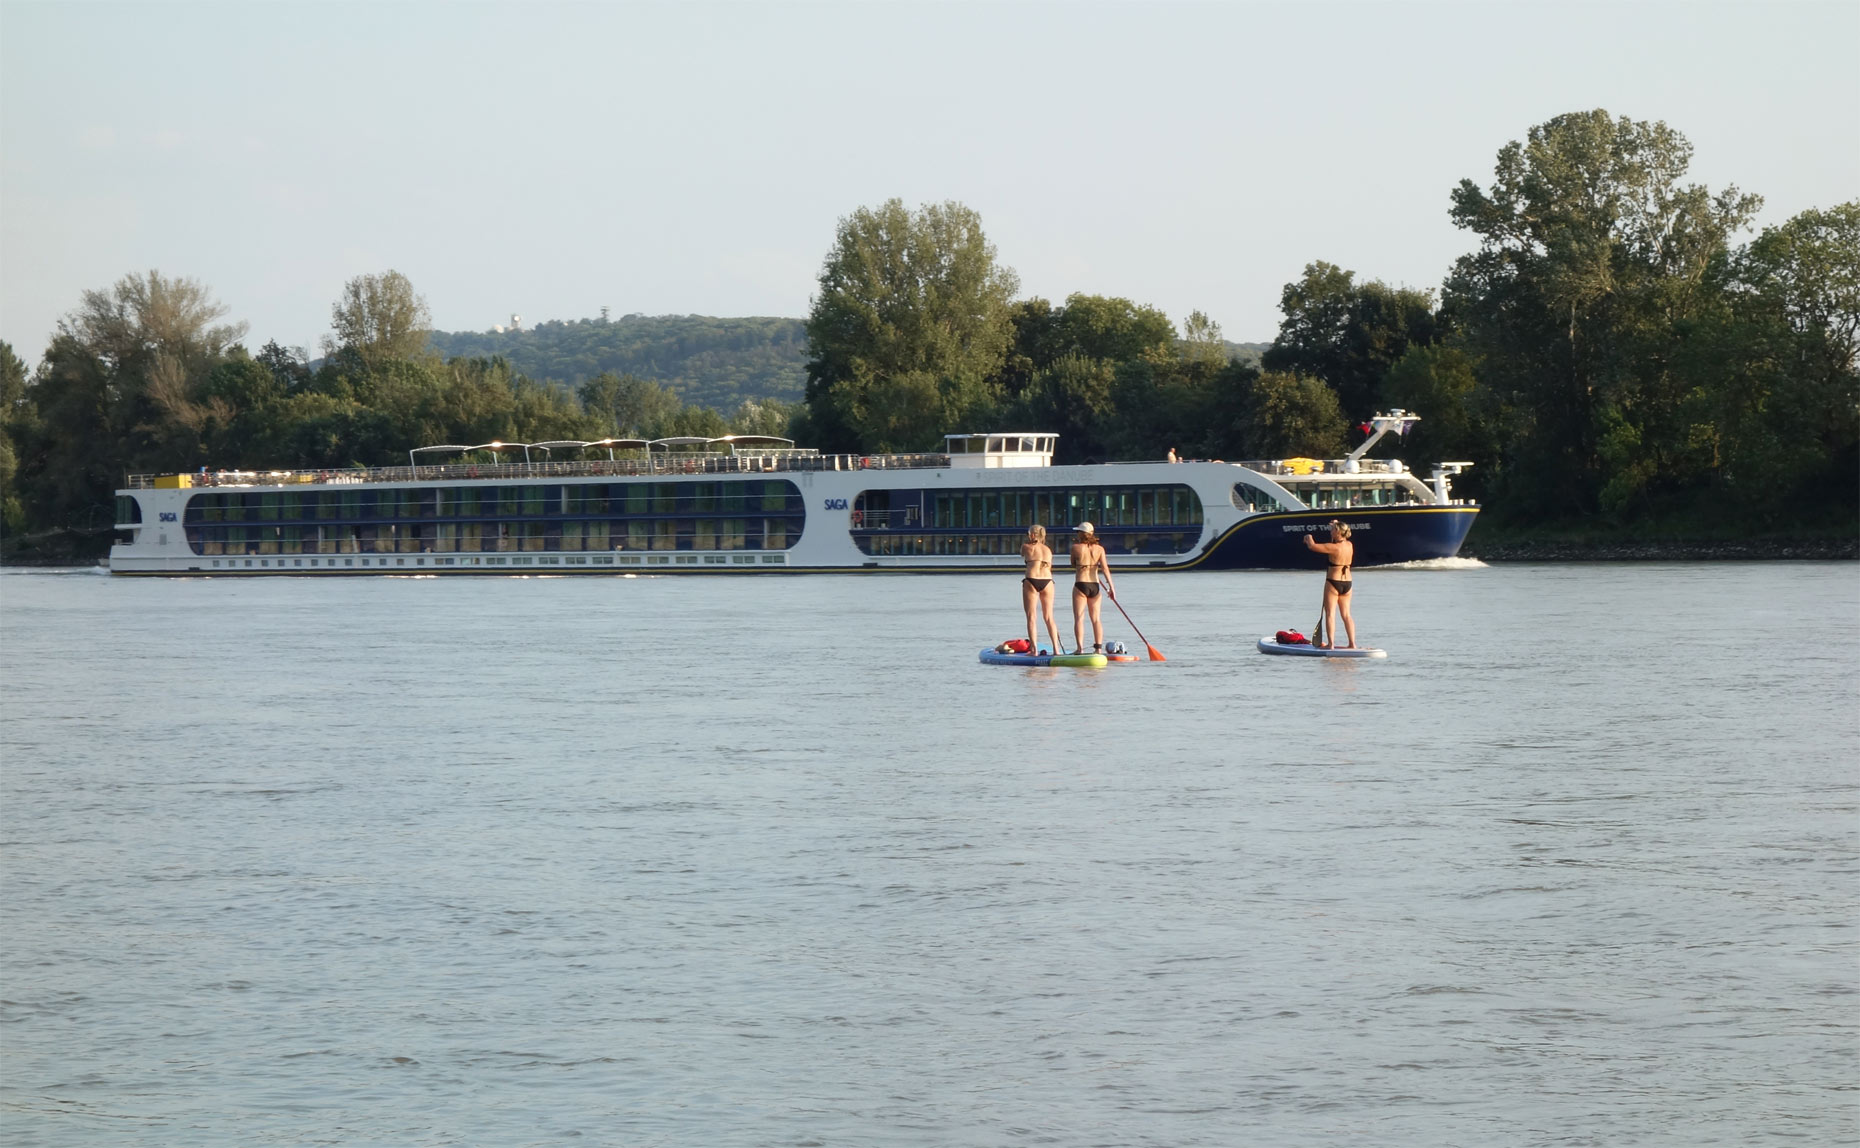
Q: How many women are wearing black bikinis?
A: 3